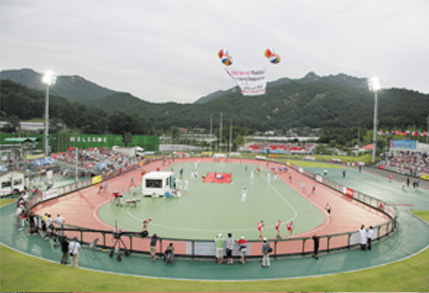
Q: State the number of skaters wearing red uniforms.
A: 3